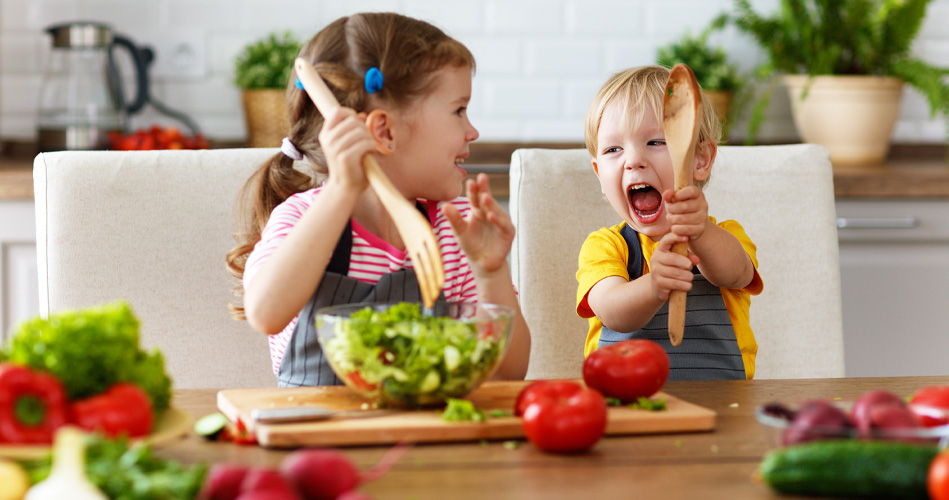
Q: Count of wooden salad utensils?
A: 2